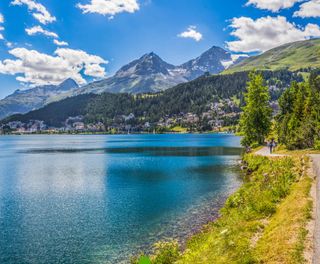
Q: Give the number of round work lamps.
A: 0